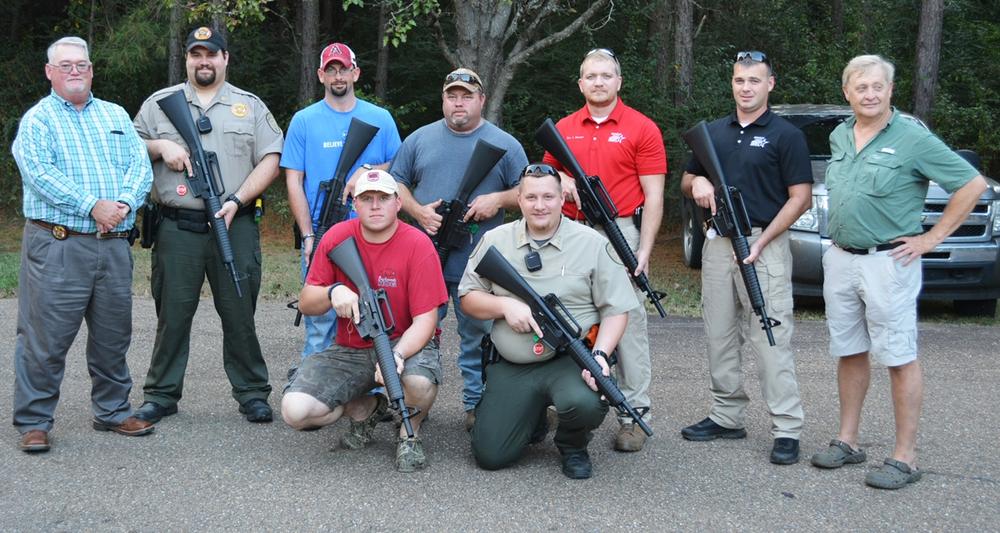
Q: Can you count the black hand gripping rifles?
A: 7